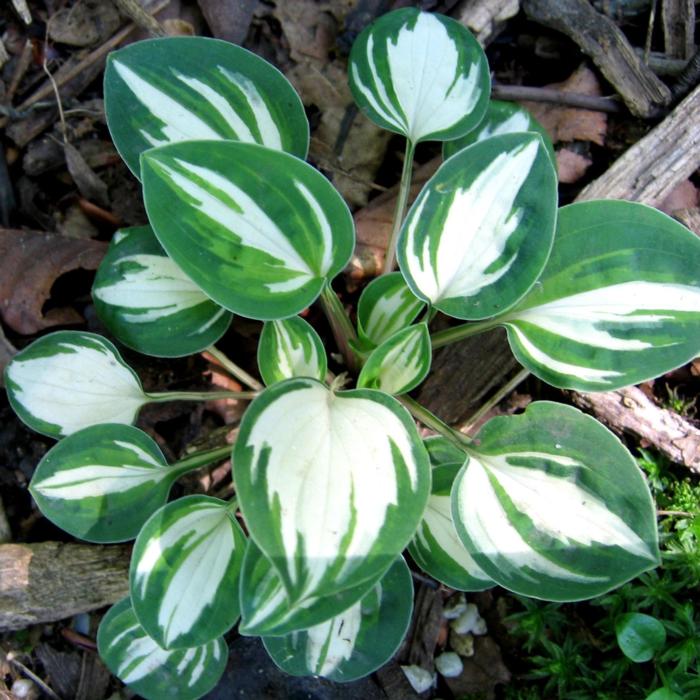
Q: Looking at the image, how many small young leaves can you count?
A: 3